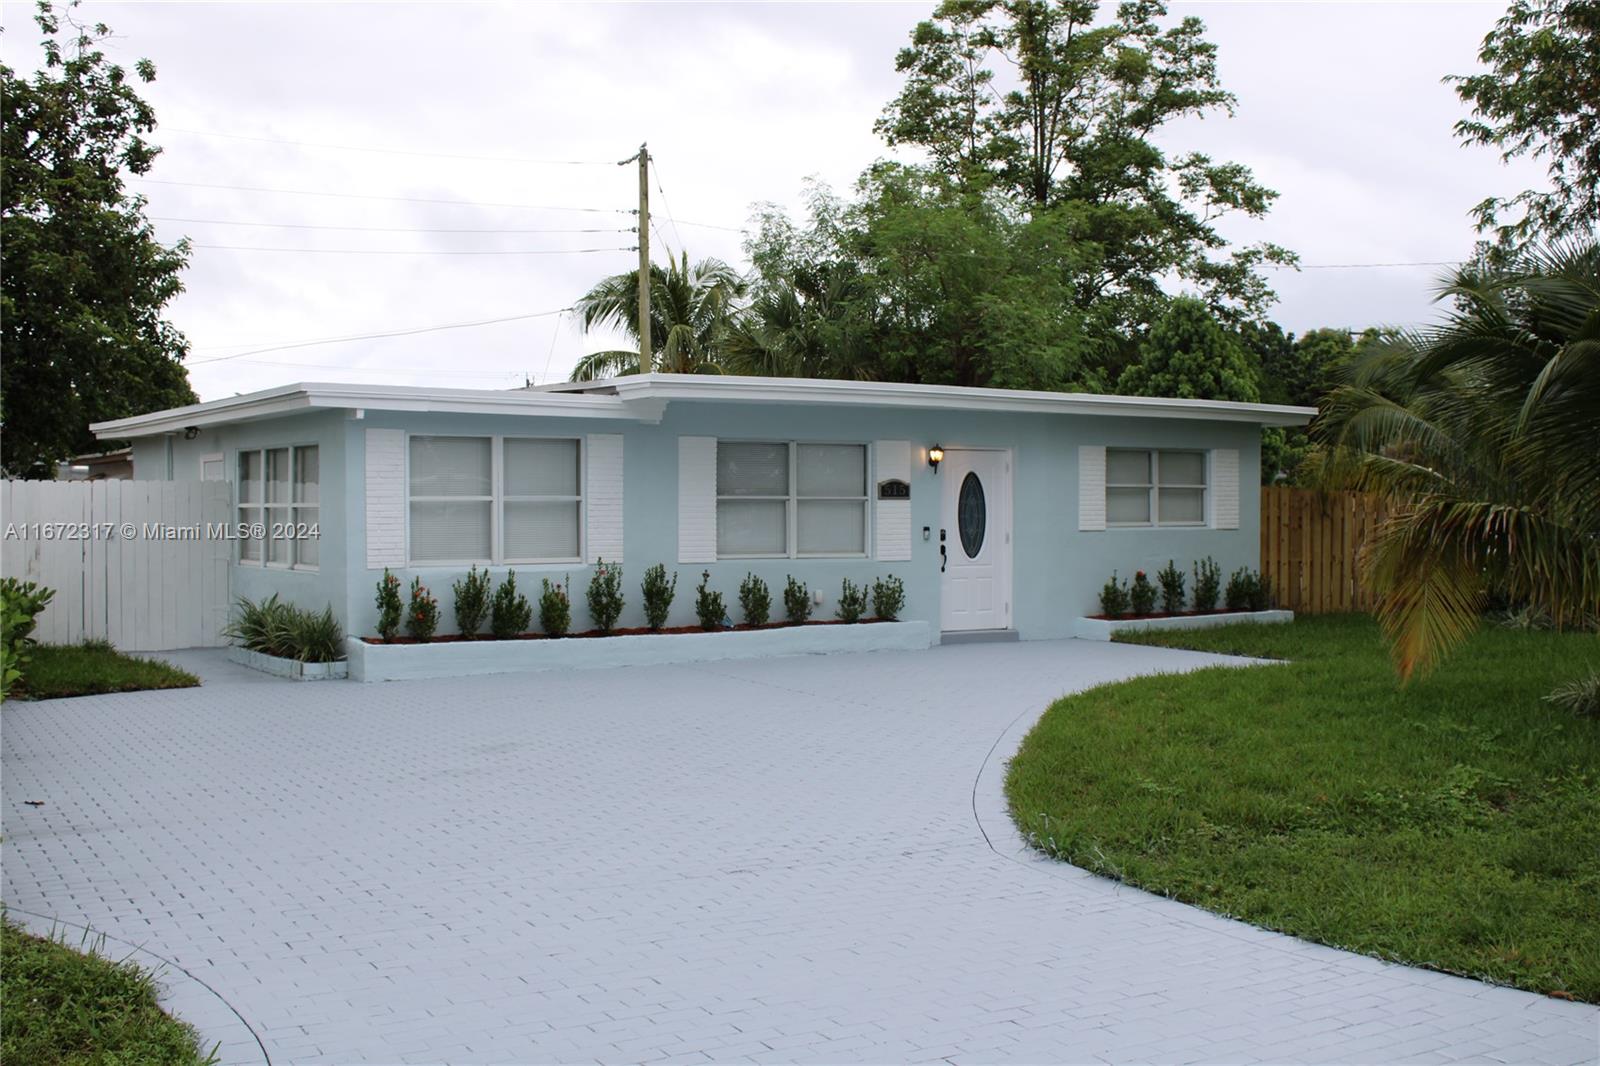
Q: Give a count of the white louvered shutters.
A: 6